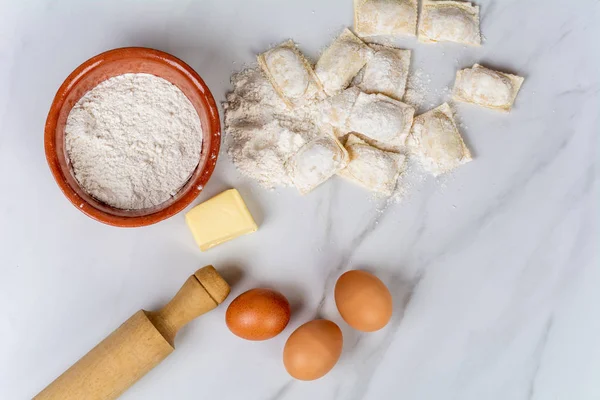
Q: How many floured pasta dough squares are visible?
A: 11